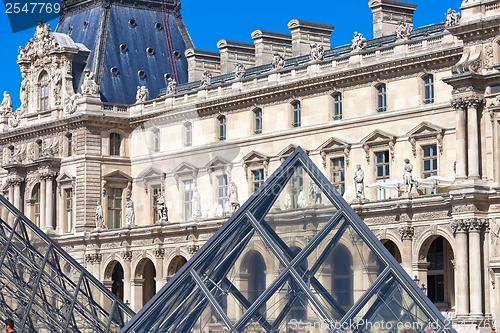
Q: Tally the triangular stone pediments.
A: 10